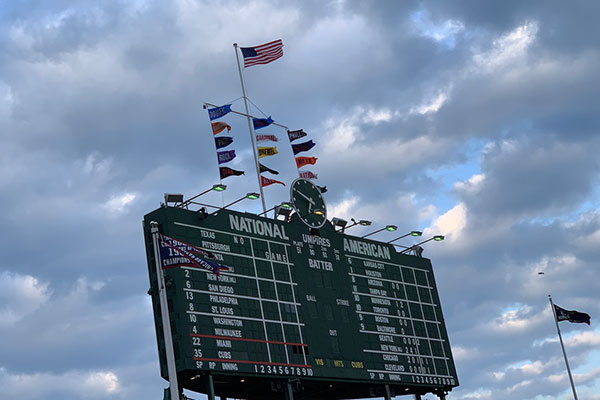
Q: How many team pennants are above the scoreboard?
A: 15